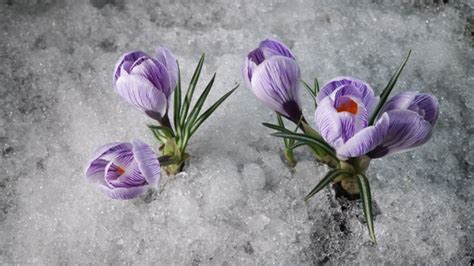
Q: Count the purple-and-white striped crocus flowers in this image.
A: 5